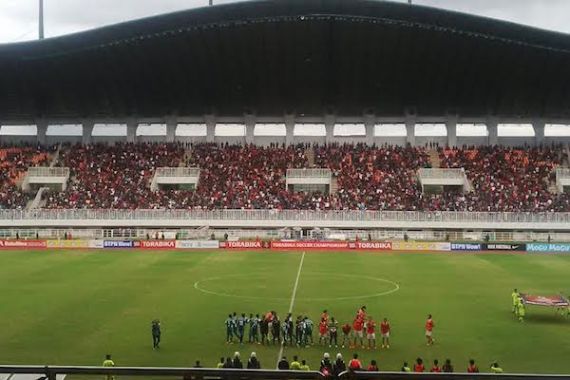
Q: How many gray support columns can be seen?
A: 13